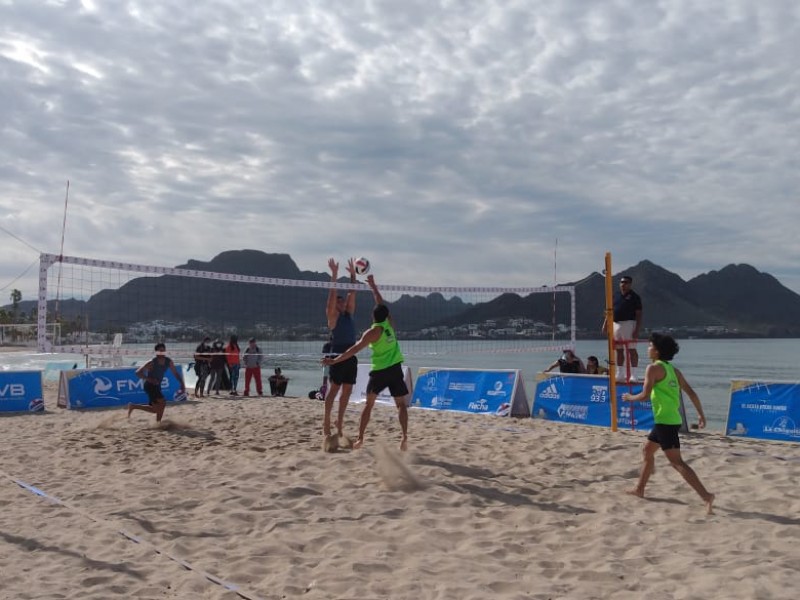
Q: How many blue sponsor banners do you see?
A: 5